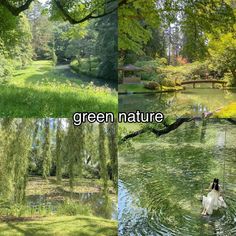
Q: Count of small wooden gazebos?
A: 1